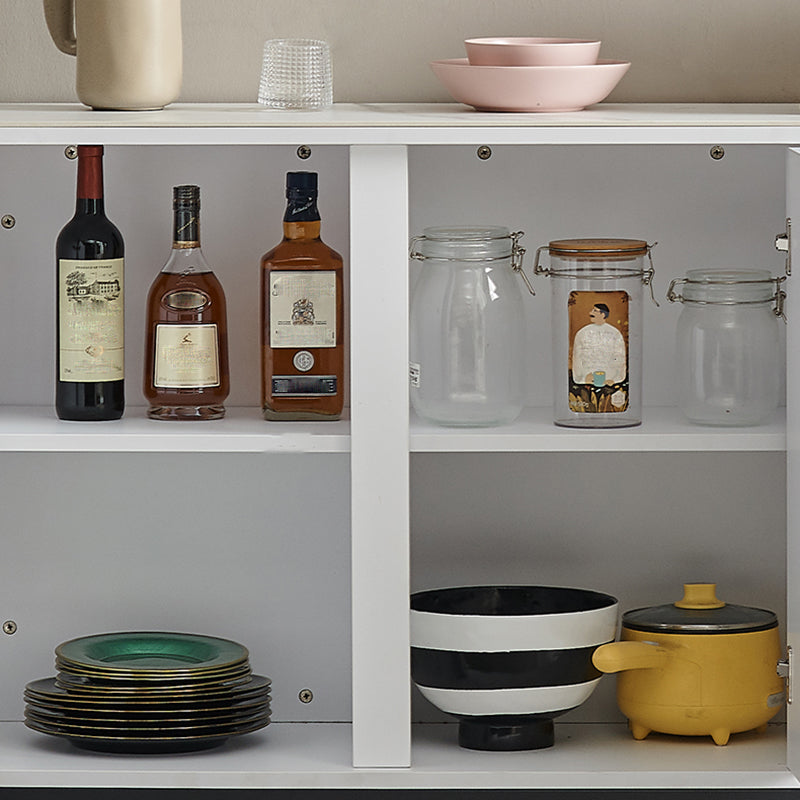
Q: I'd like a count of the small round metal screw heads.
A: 7